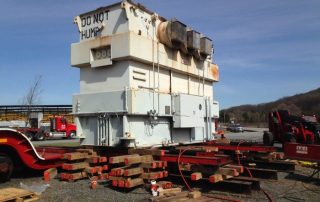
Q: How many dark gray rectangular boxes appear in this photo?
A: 3